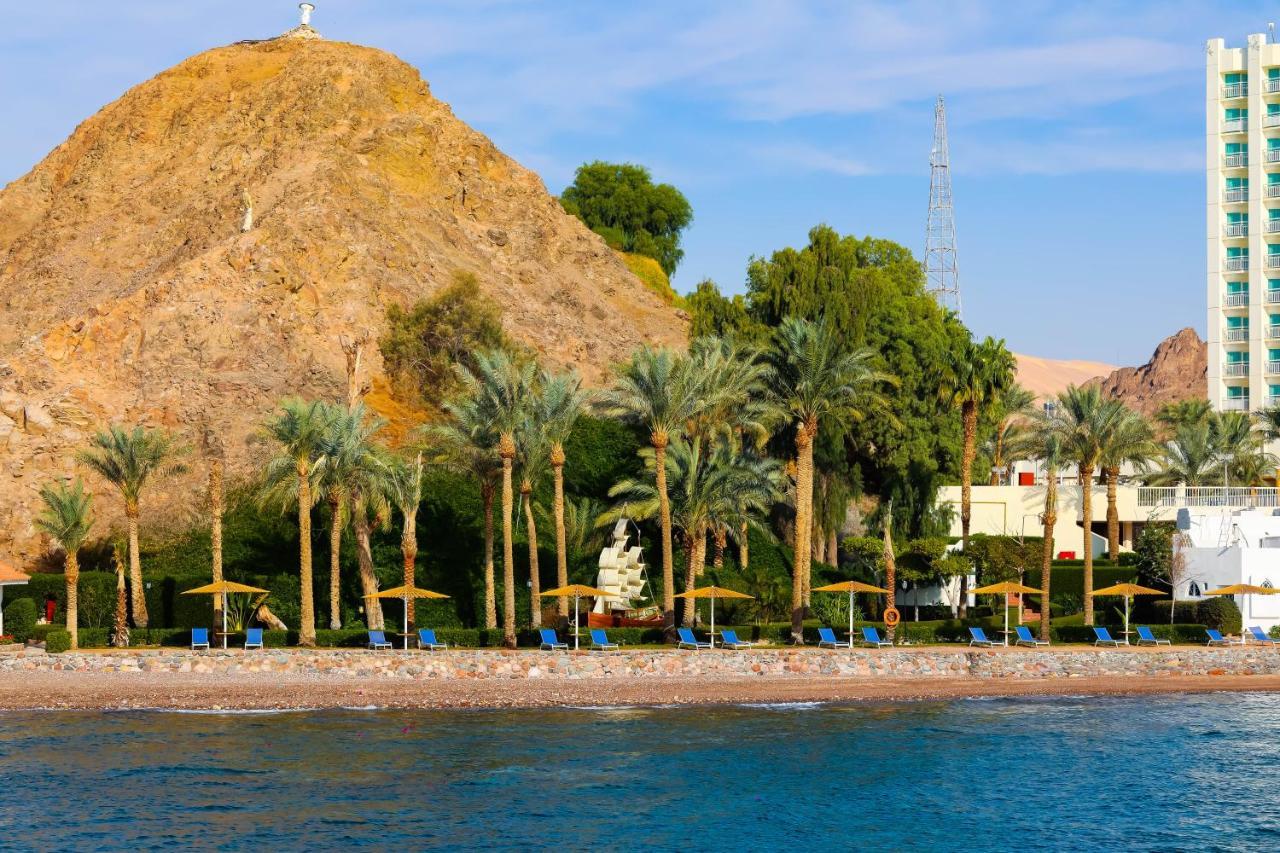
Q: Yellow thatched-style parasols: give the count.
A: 8